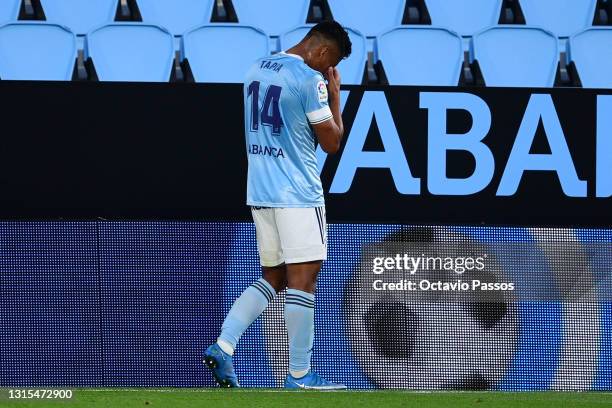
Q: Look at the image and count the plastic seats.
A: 14